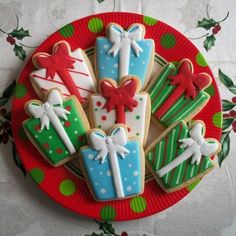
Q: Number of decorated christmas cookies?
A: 7